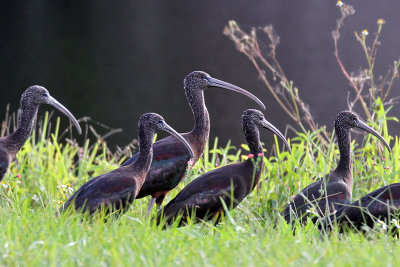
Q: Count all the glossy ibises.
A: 6